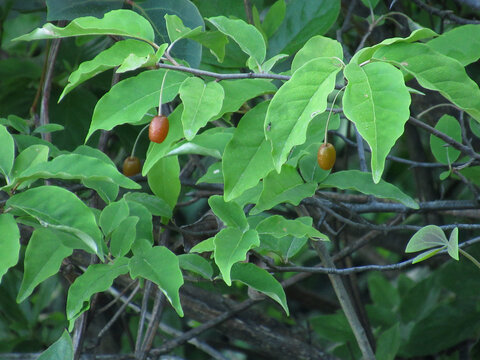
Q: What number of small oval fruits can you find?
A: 3